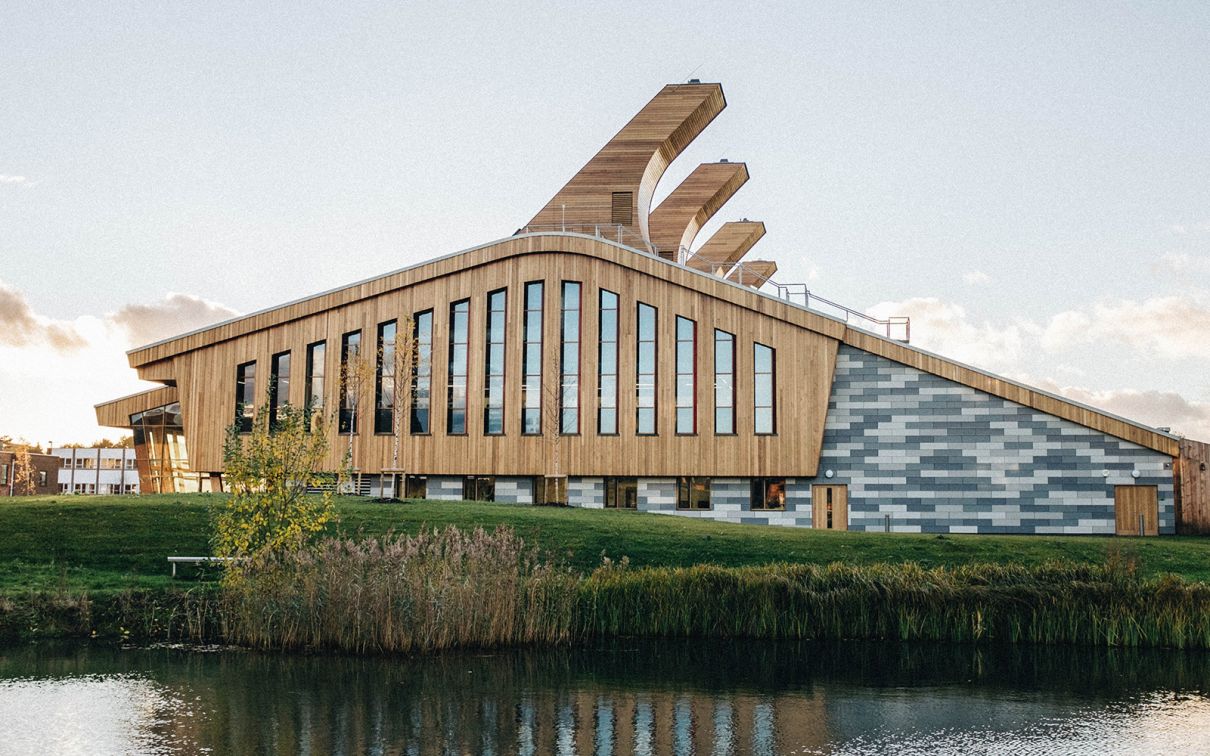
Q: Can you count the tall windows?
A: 15